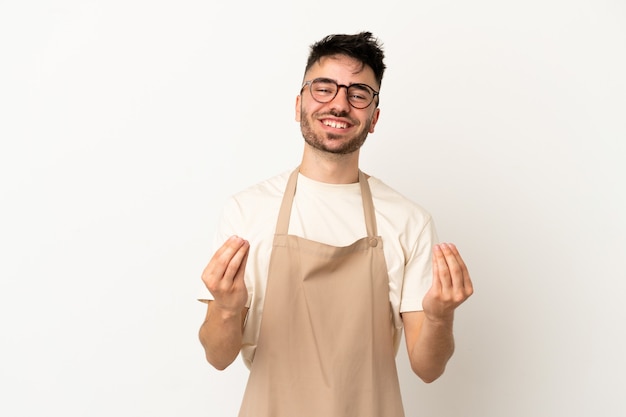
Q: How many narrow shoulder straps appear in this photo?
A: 2